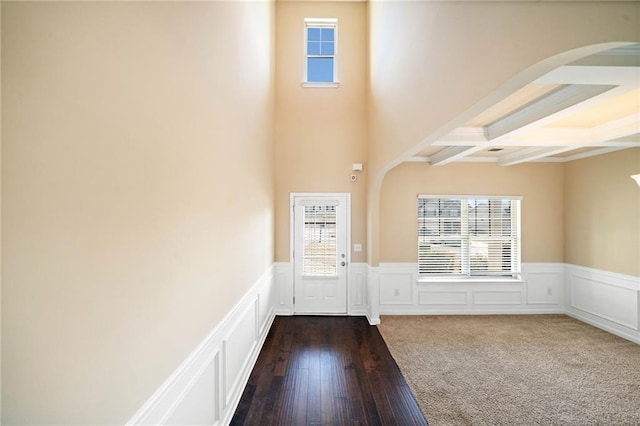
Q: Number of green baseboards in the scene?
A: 0